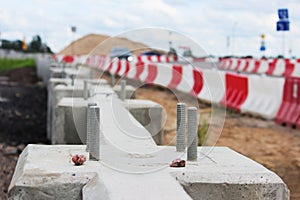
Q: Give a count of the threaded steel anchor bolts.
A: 4